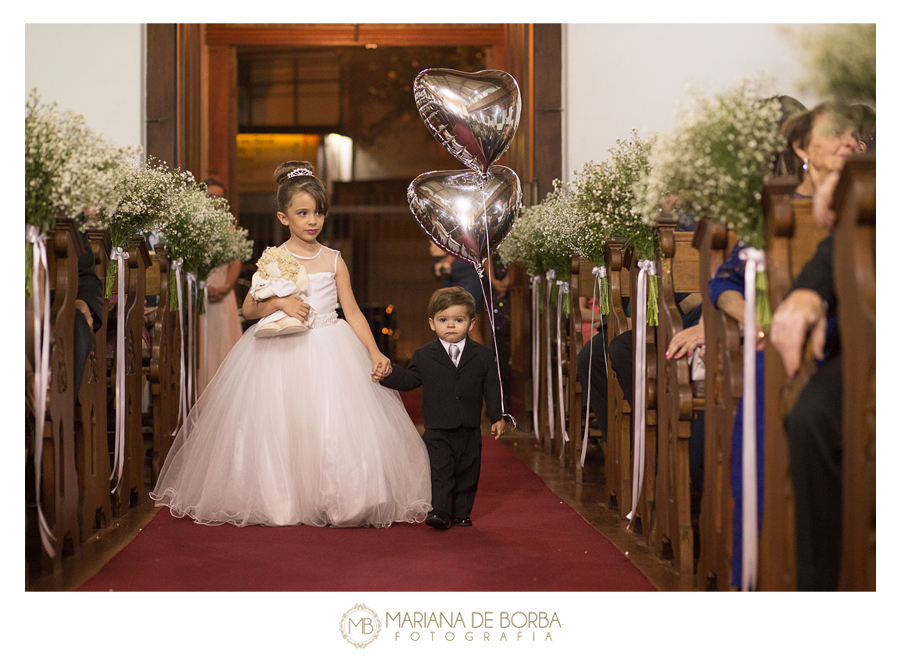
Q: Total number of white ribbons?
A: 11